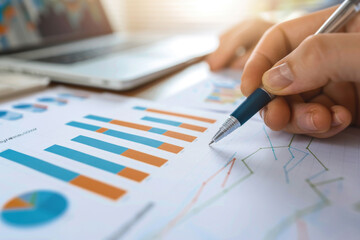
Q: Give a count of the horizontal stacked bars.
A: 7